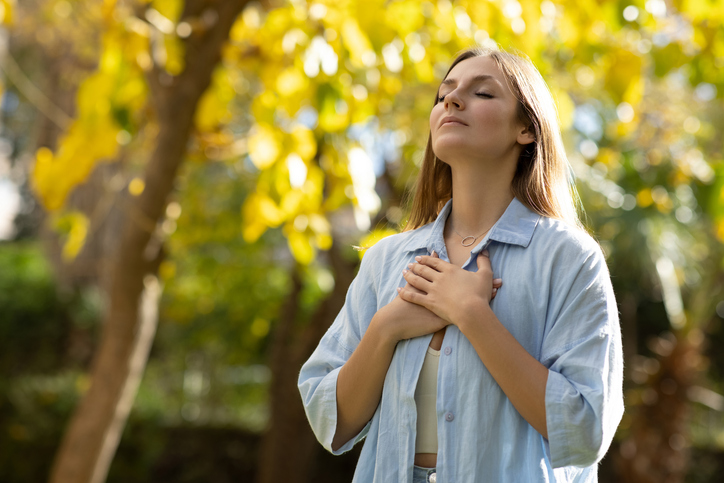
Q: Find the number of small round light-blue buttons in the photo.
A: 2